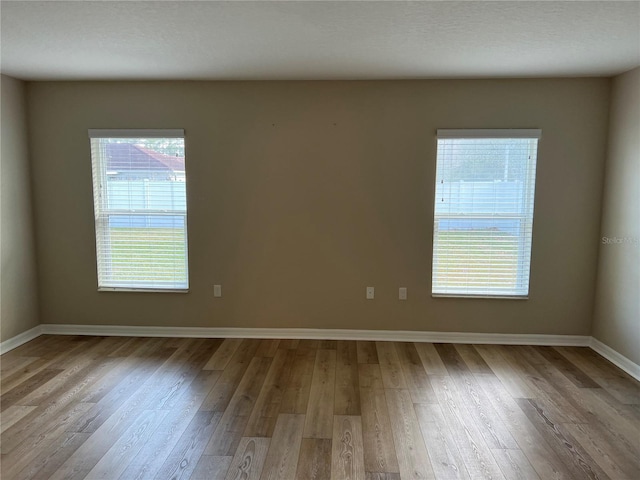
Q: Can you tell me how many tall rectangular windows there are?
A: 2